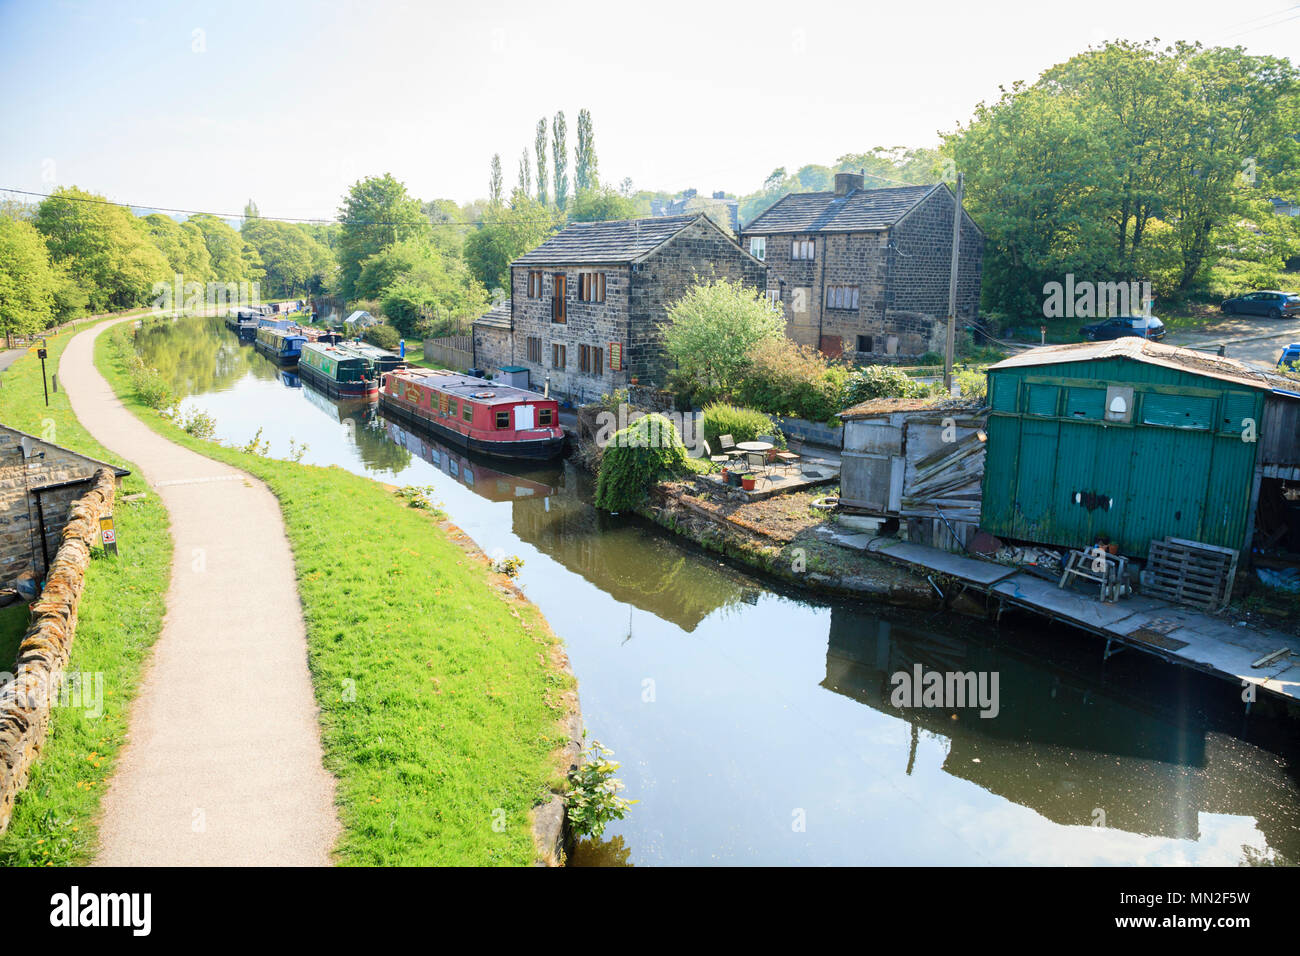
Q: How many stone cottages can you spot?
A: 2